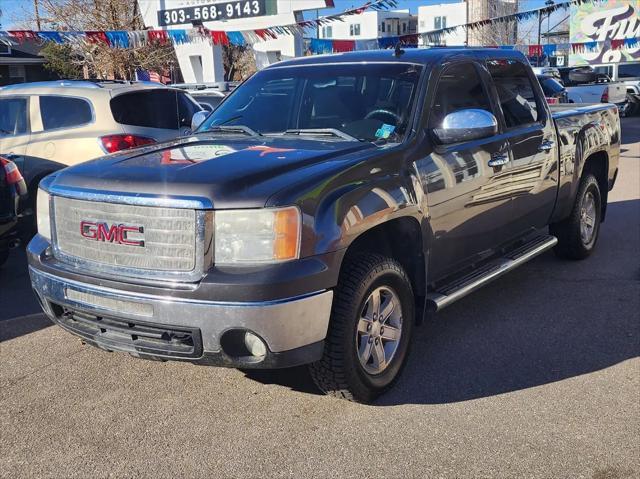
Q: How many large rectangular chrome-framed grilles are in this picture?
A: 1